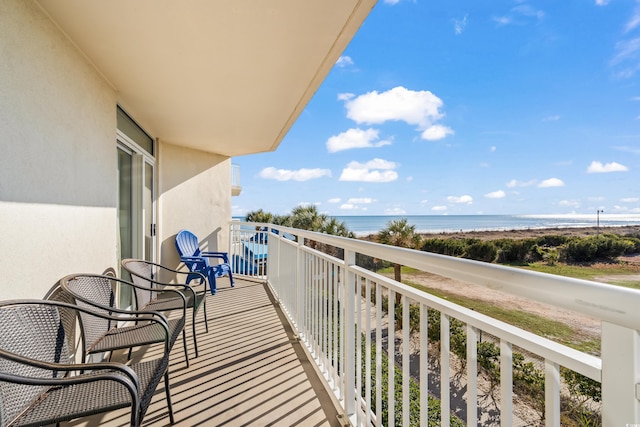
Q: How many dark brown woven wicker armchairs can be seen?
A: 3